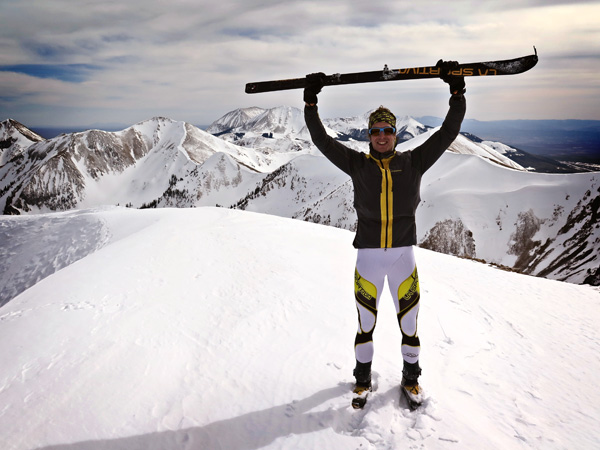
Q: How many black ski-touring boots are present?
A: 2